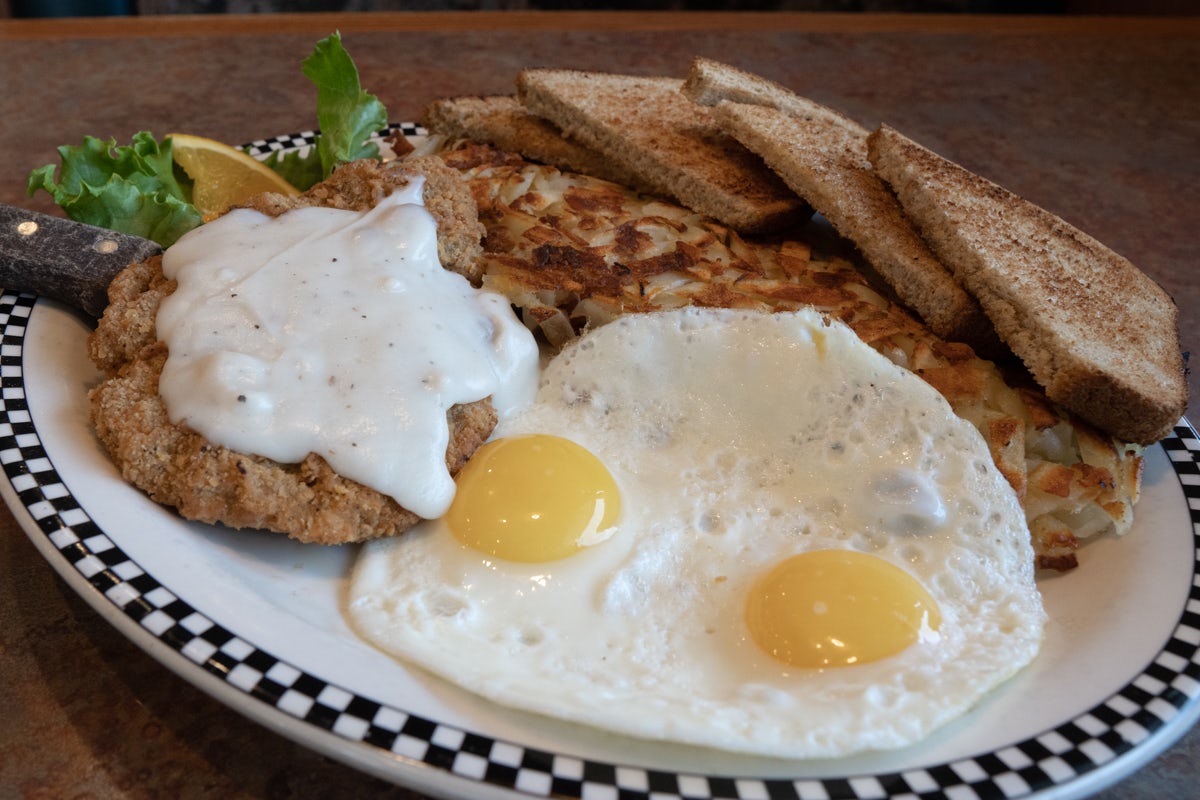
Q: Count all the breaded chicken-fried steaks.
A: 1